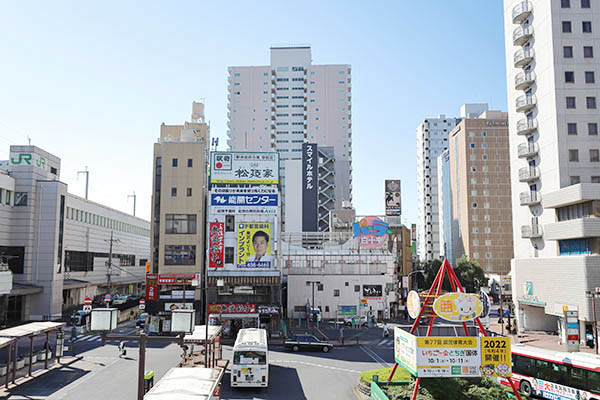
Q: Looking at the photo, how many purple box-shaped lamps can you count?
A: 0